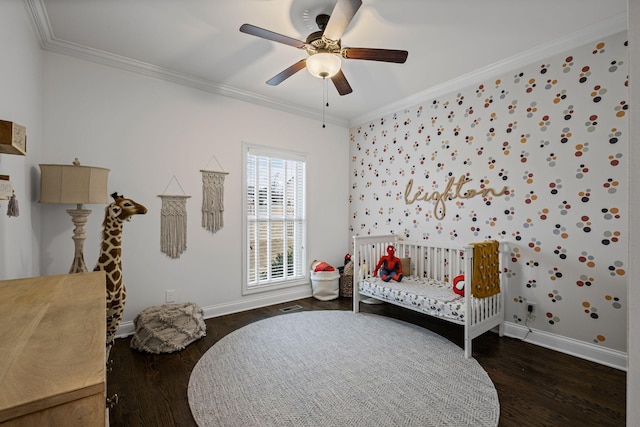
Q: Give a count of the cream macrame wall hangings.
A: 2